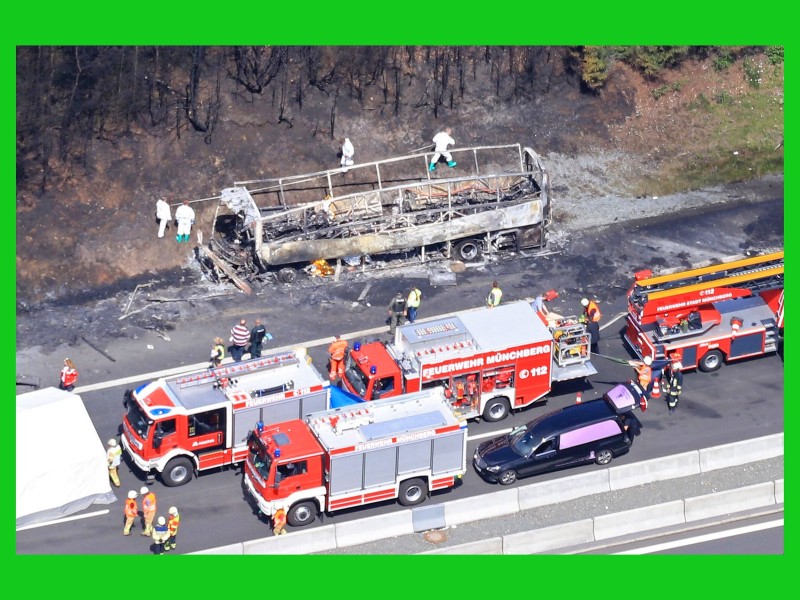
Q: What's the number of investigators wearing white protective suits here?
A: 4